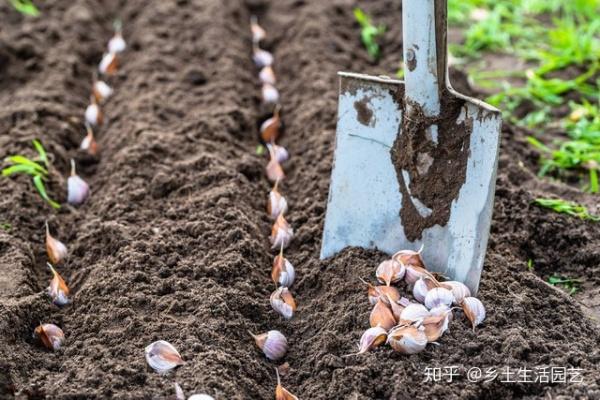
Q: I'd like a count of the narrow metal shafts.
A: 1